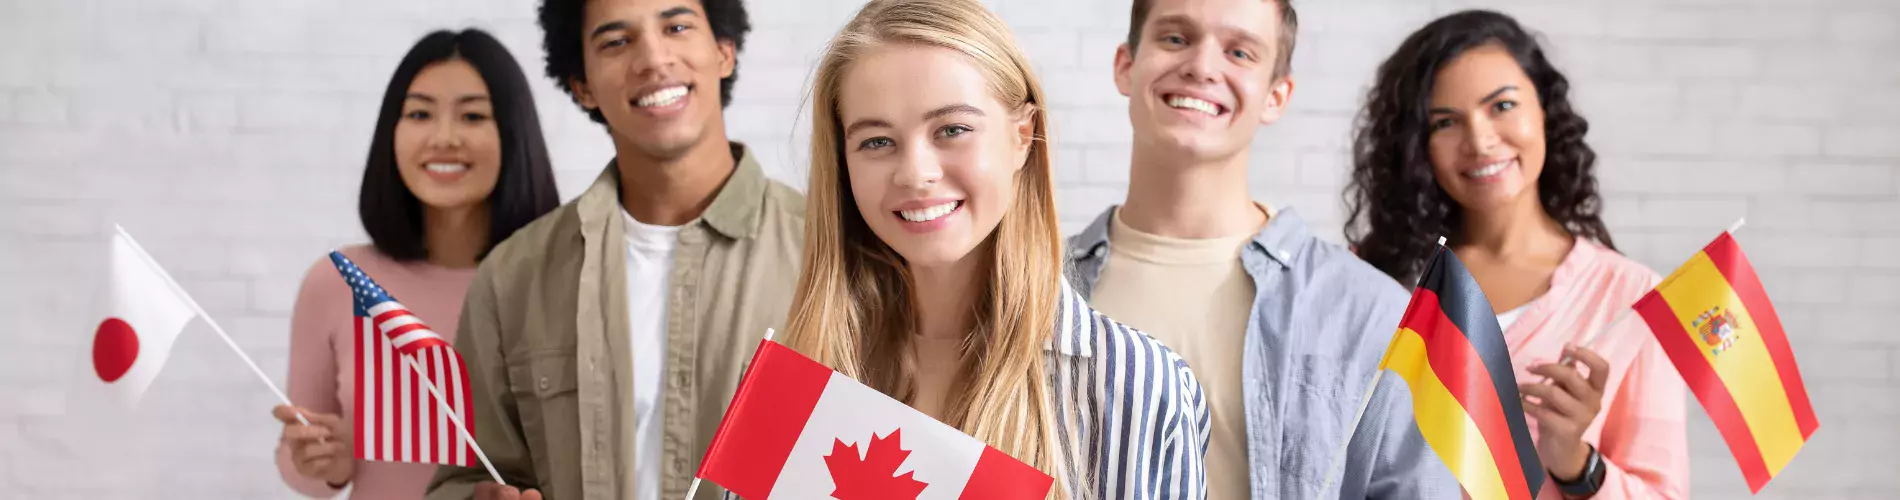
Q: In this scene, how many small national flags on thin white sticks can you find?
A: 5